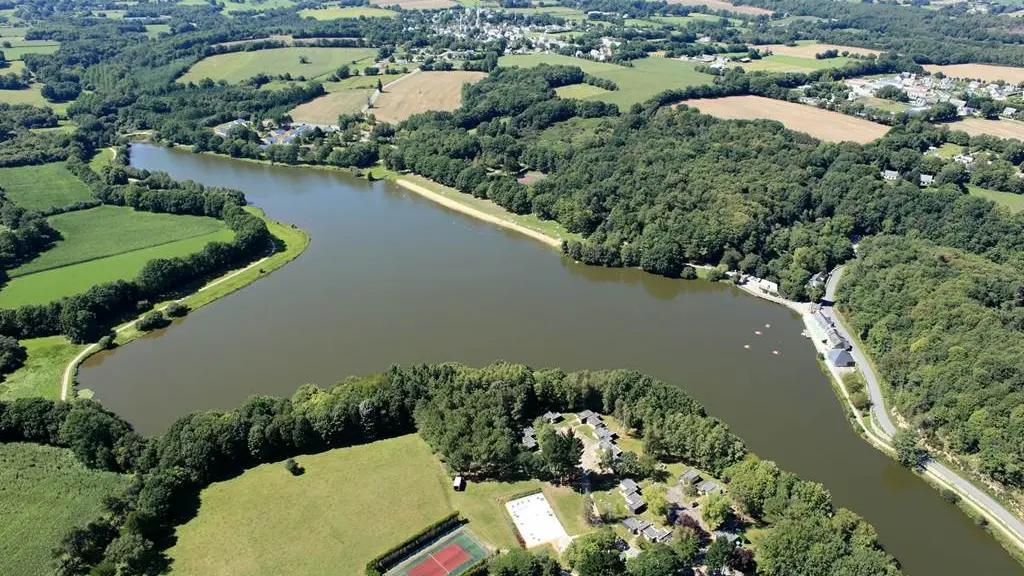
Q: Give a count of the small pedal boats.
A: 4